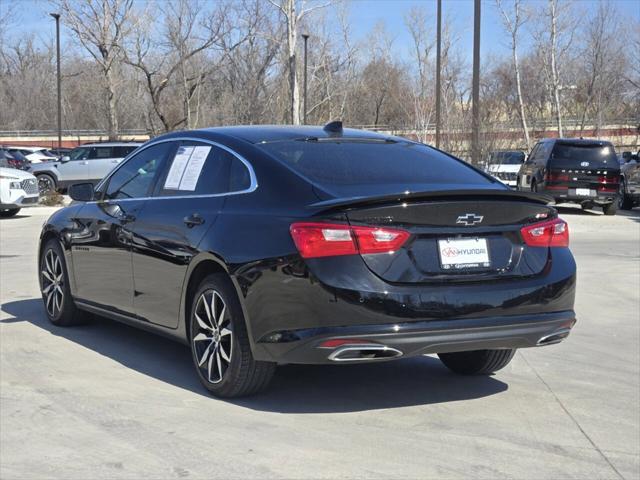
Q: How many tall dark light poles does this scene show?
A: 4